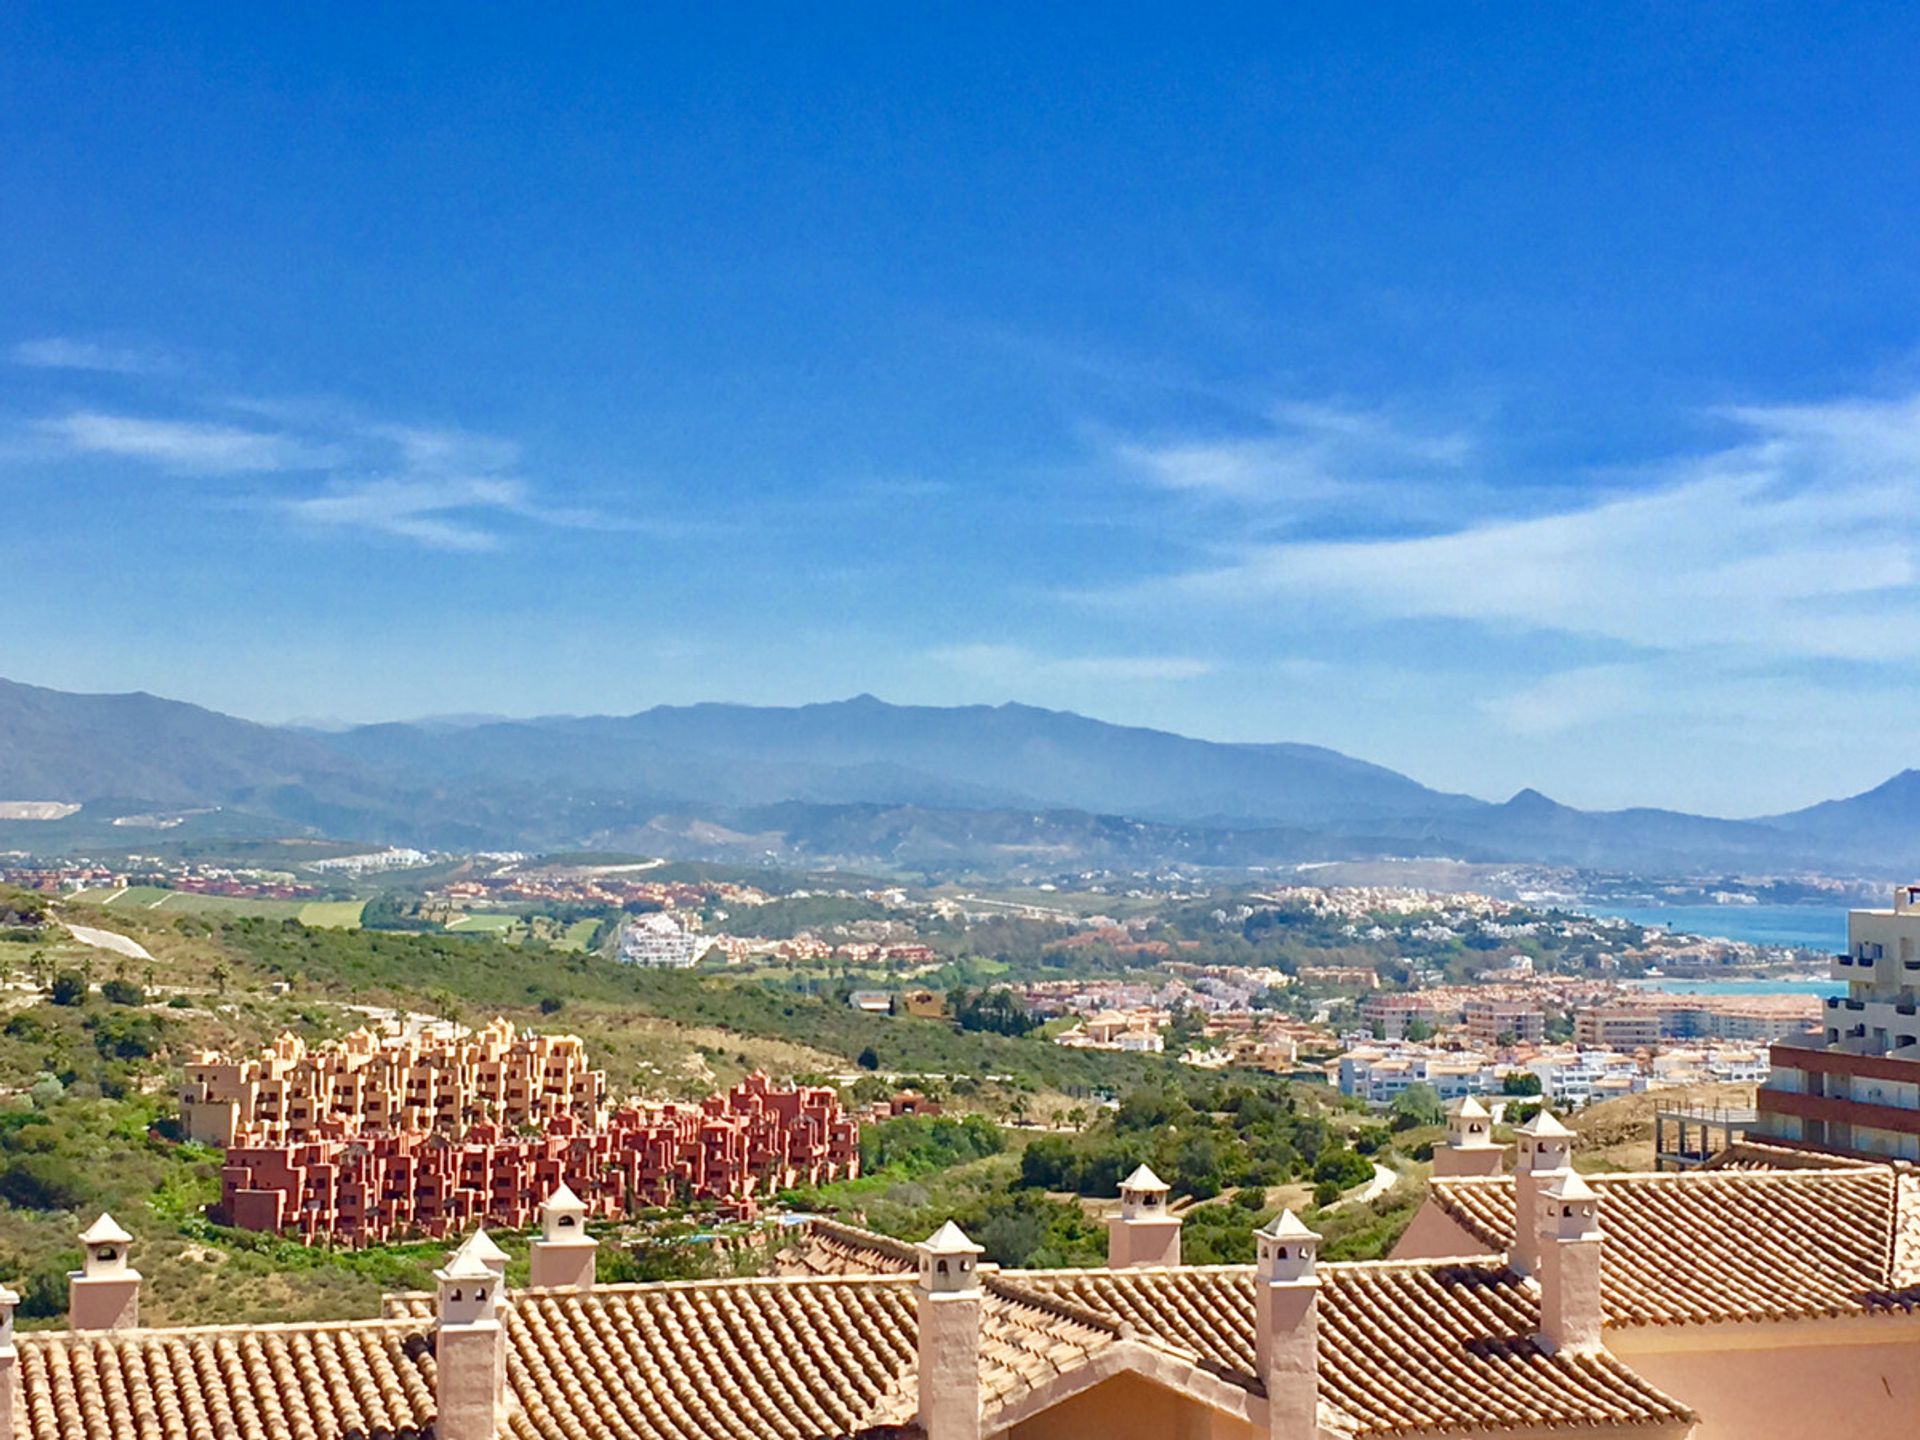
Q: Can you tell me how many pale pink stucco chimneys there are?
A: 11